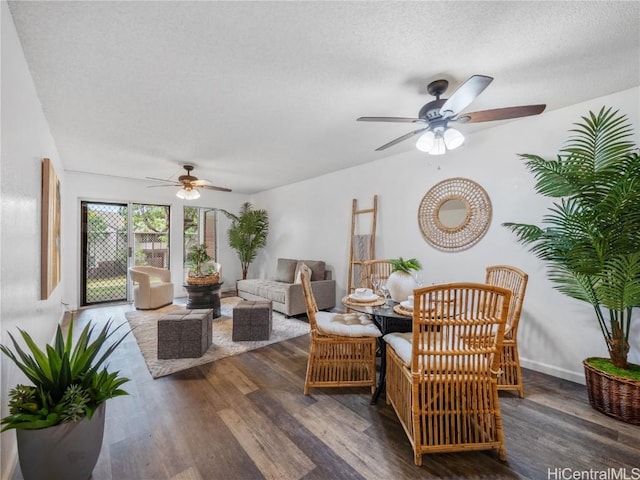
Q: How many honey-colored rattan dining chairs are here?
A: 4